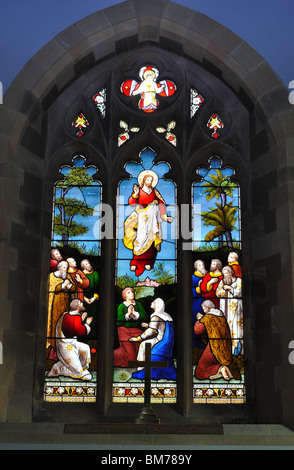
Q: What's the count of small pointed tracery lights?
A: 6